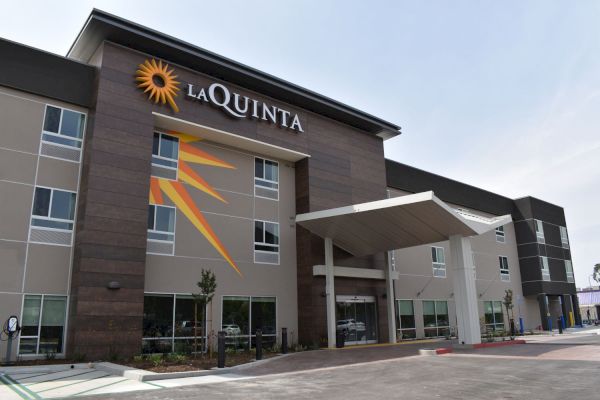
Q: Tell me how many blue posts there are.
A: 3